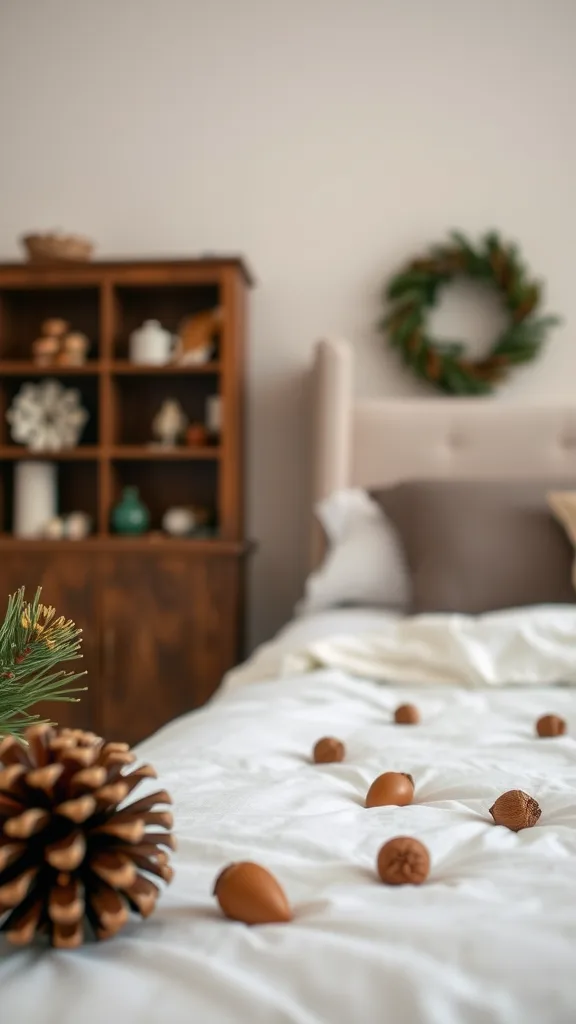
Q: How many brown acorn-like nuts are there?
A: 7